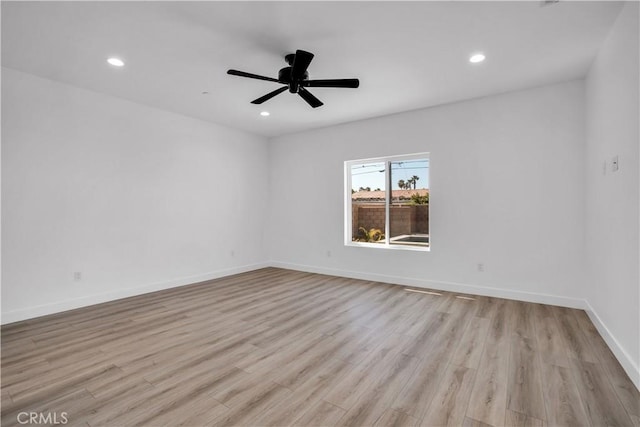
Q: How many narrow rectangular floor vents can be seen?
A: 2